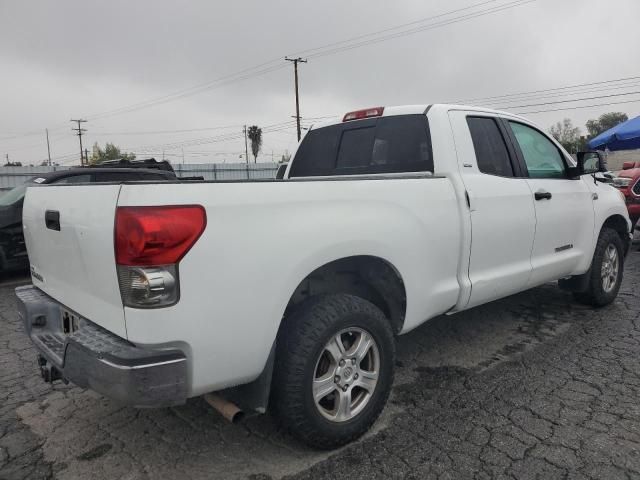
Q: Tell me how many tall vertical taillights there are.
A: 1